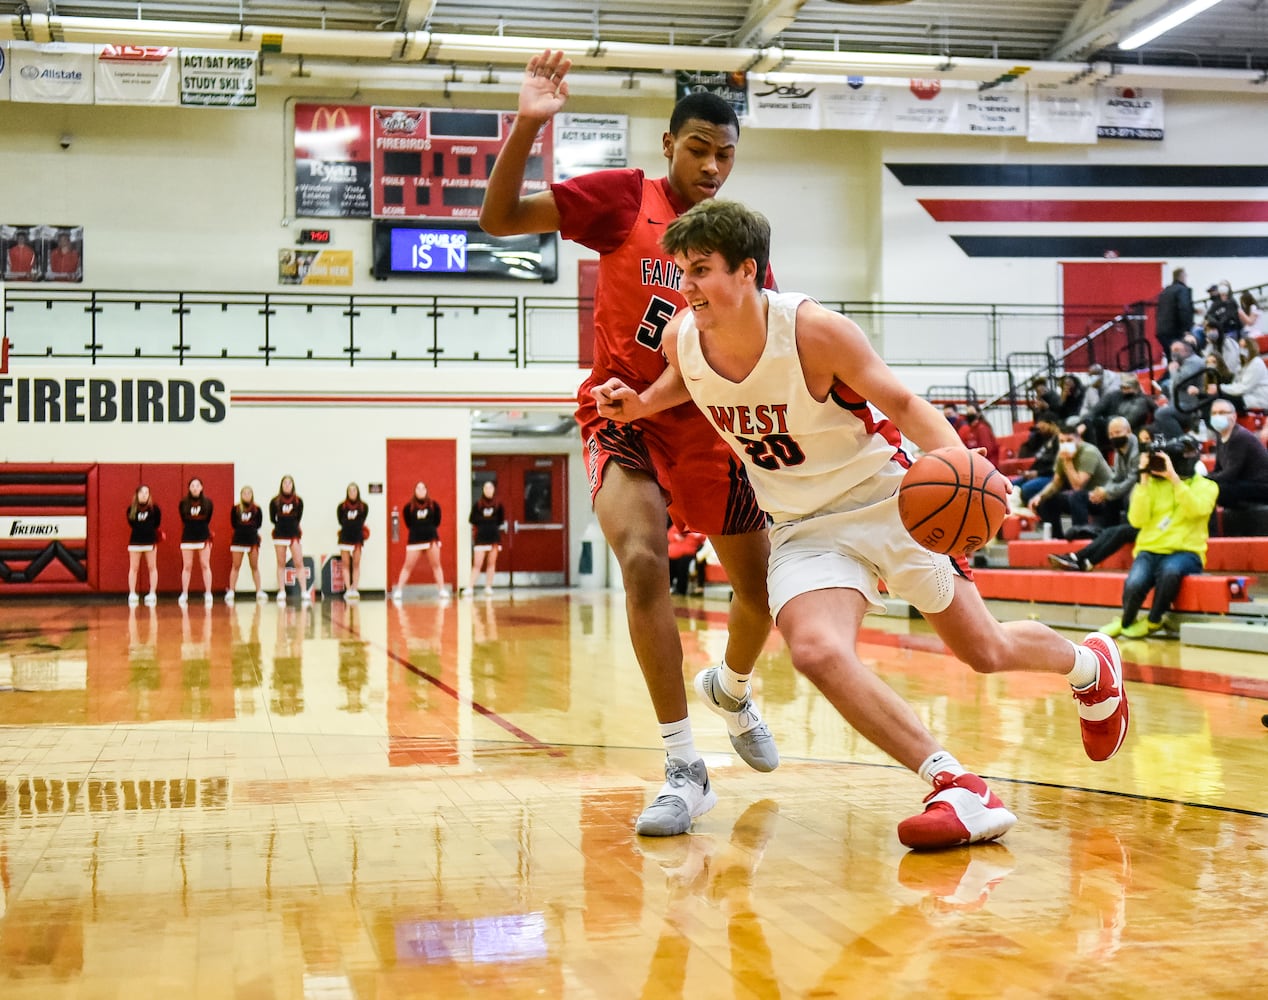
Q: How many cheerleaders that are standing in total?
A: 7